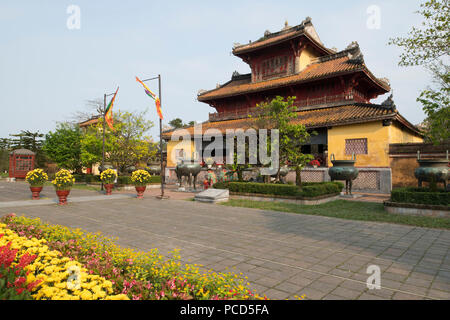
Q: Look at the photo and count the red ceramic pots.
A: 4